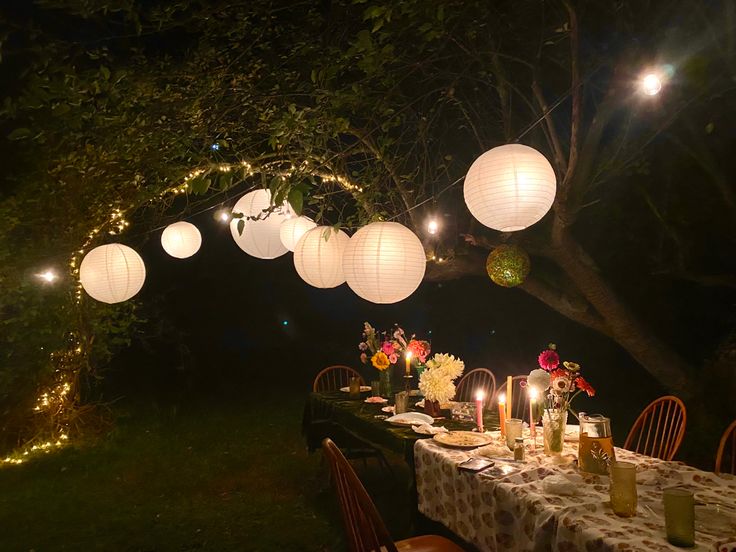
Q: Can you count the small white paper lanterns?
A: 2